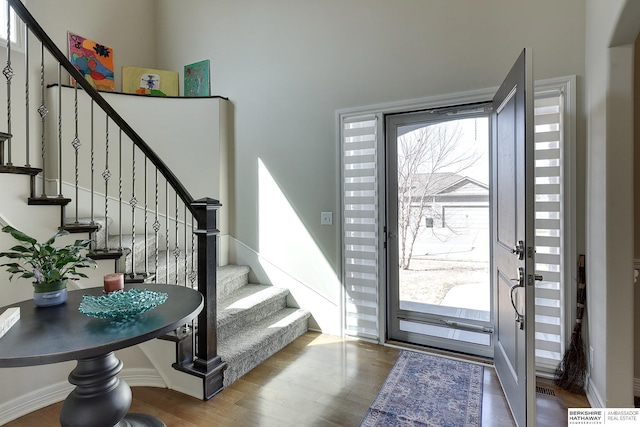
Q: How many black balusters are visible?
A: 15